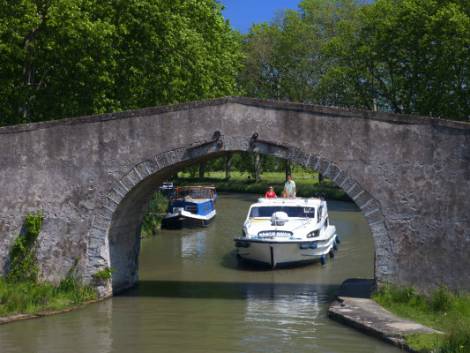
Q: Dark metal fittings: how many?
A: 2